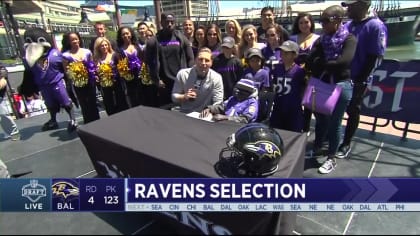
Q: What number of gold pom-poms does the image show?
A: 4